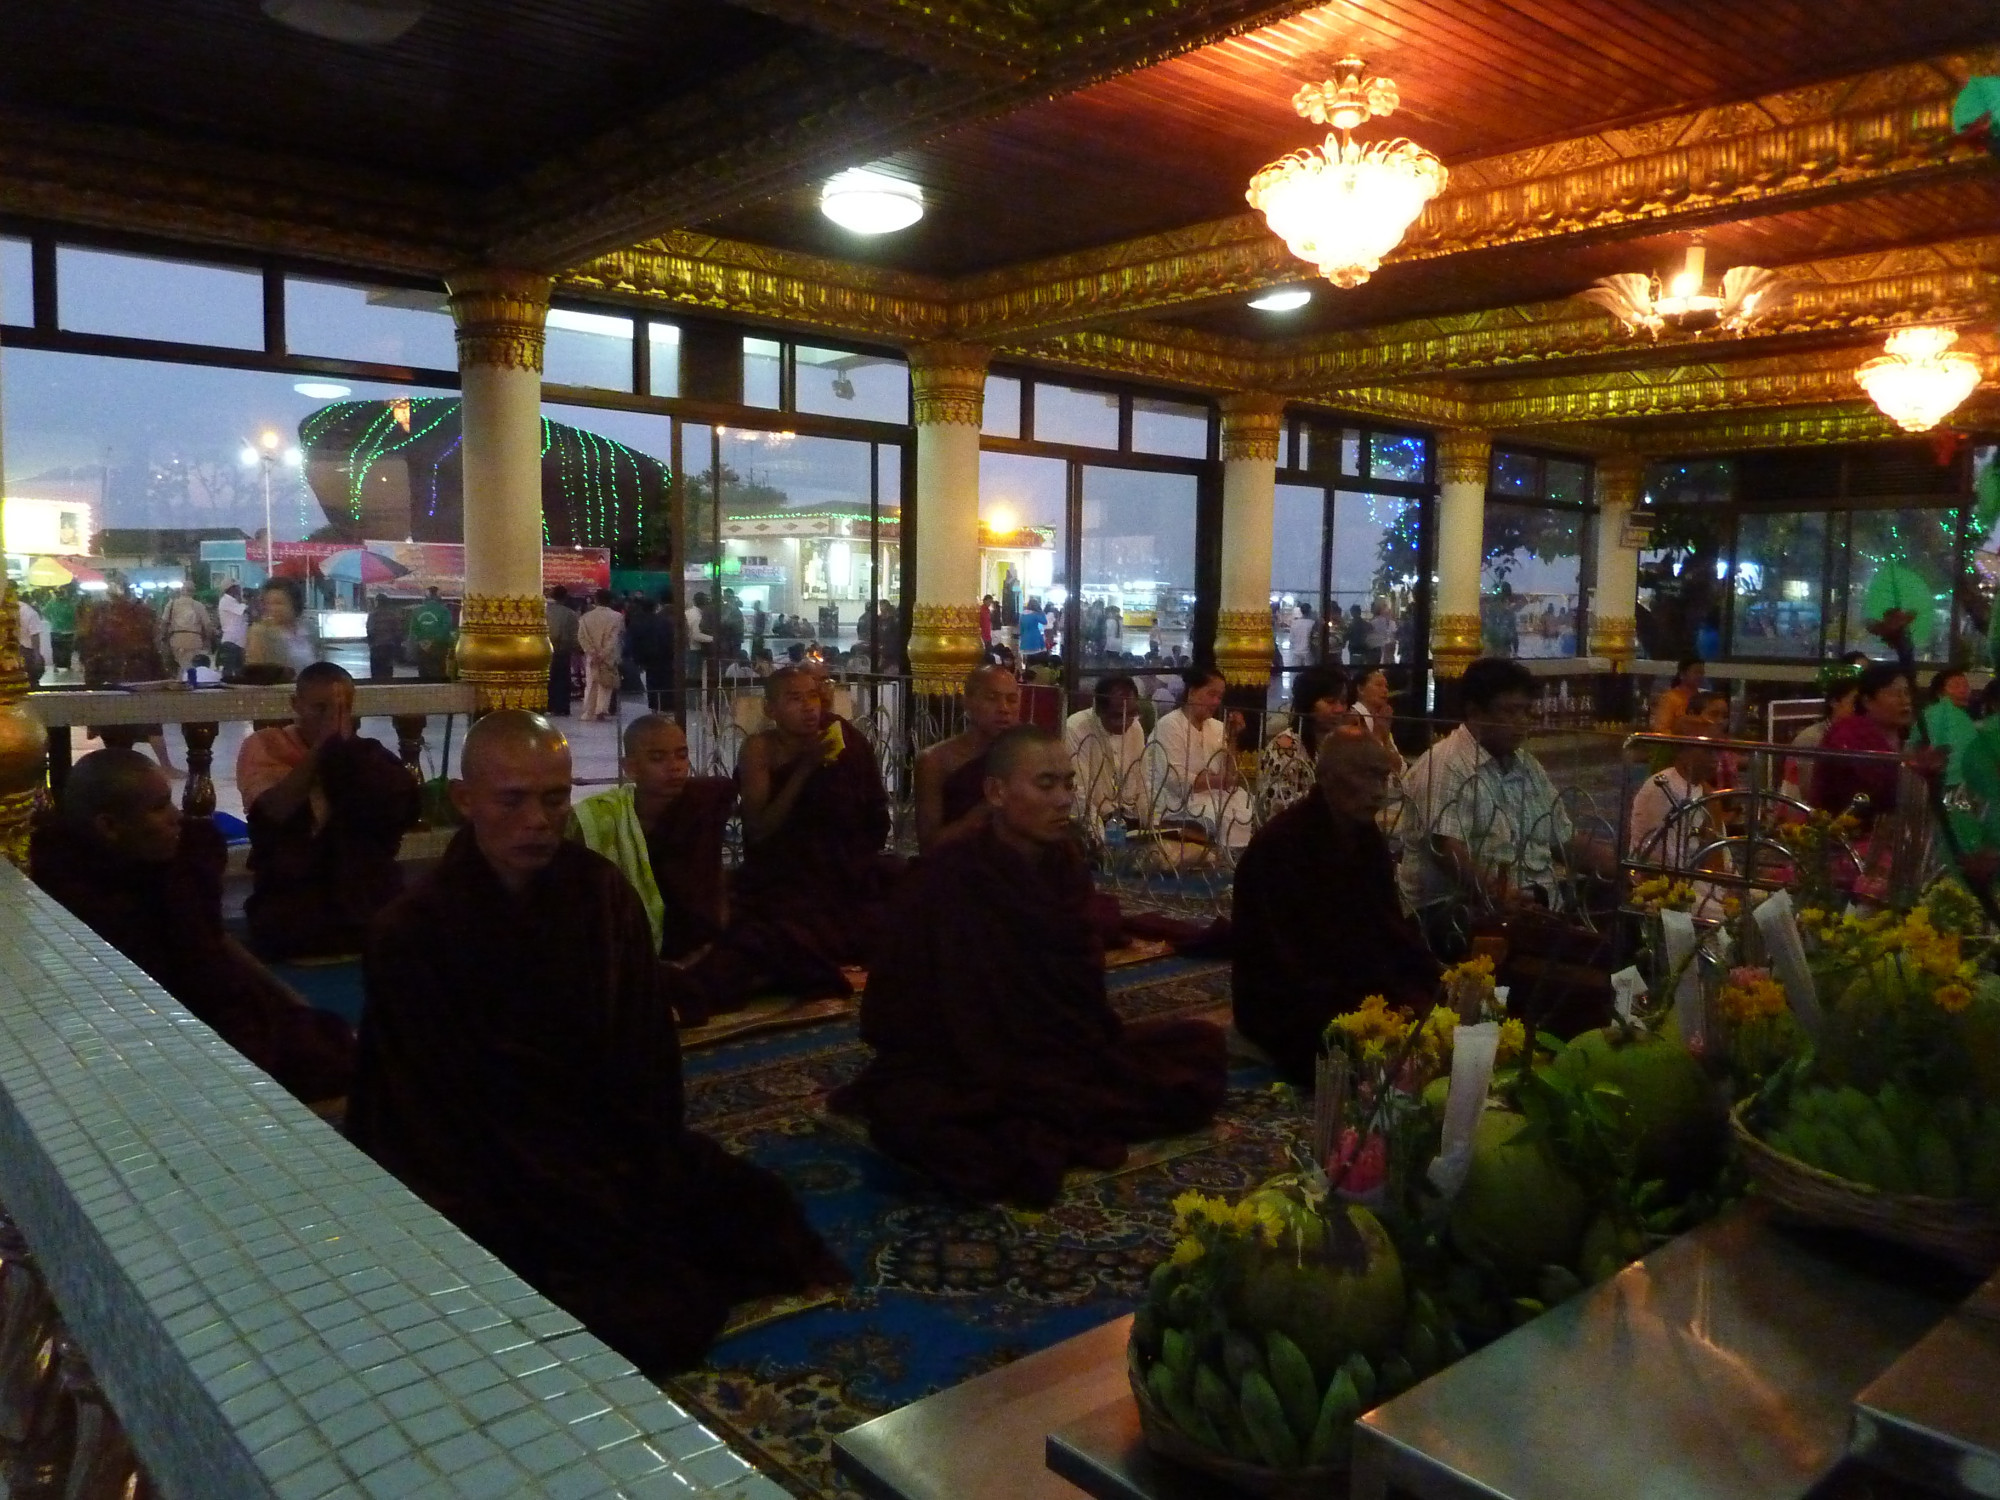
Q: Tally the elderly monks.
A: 1